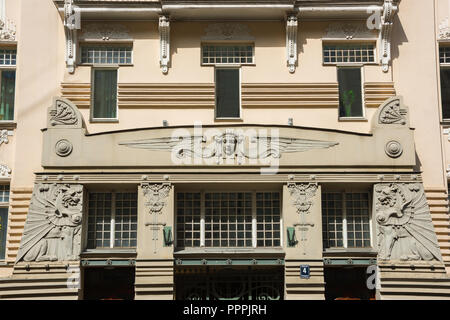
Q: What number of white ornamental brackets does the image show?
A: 4